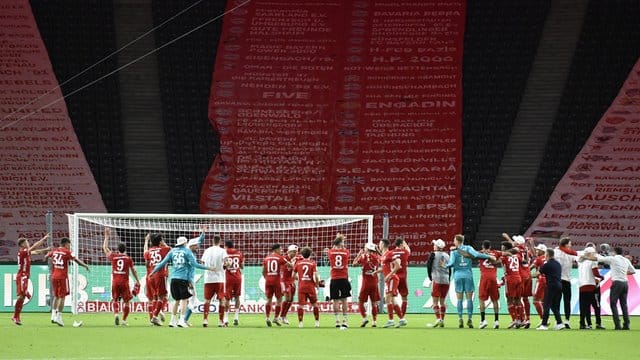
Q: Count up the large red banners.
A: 3